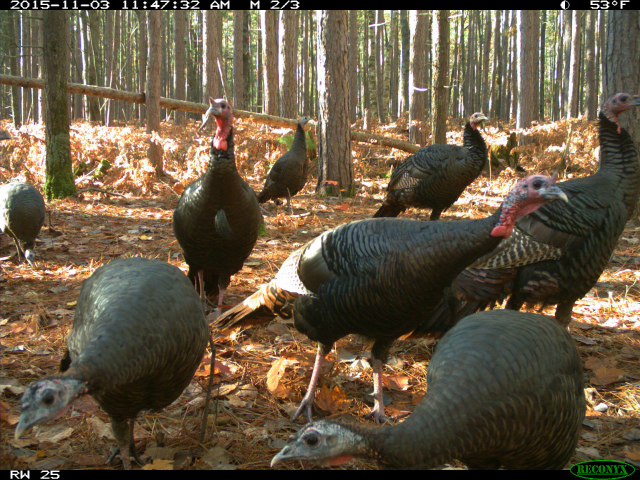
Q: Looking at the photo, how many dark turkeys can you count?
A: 8